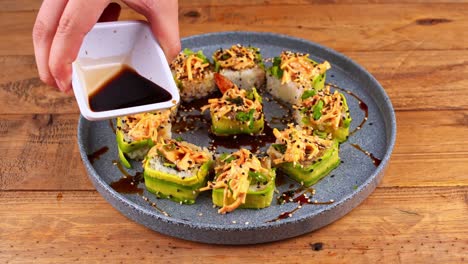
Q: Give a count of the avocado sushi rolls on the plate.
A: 9